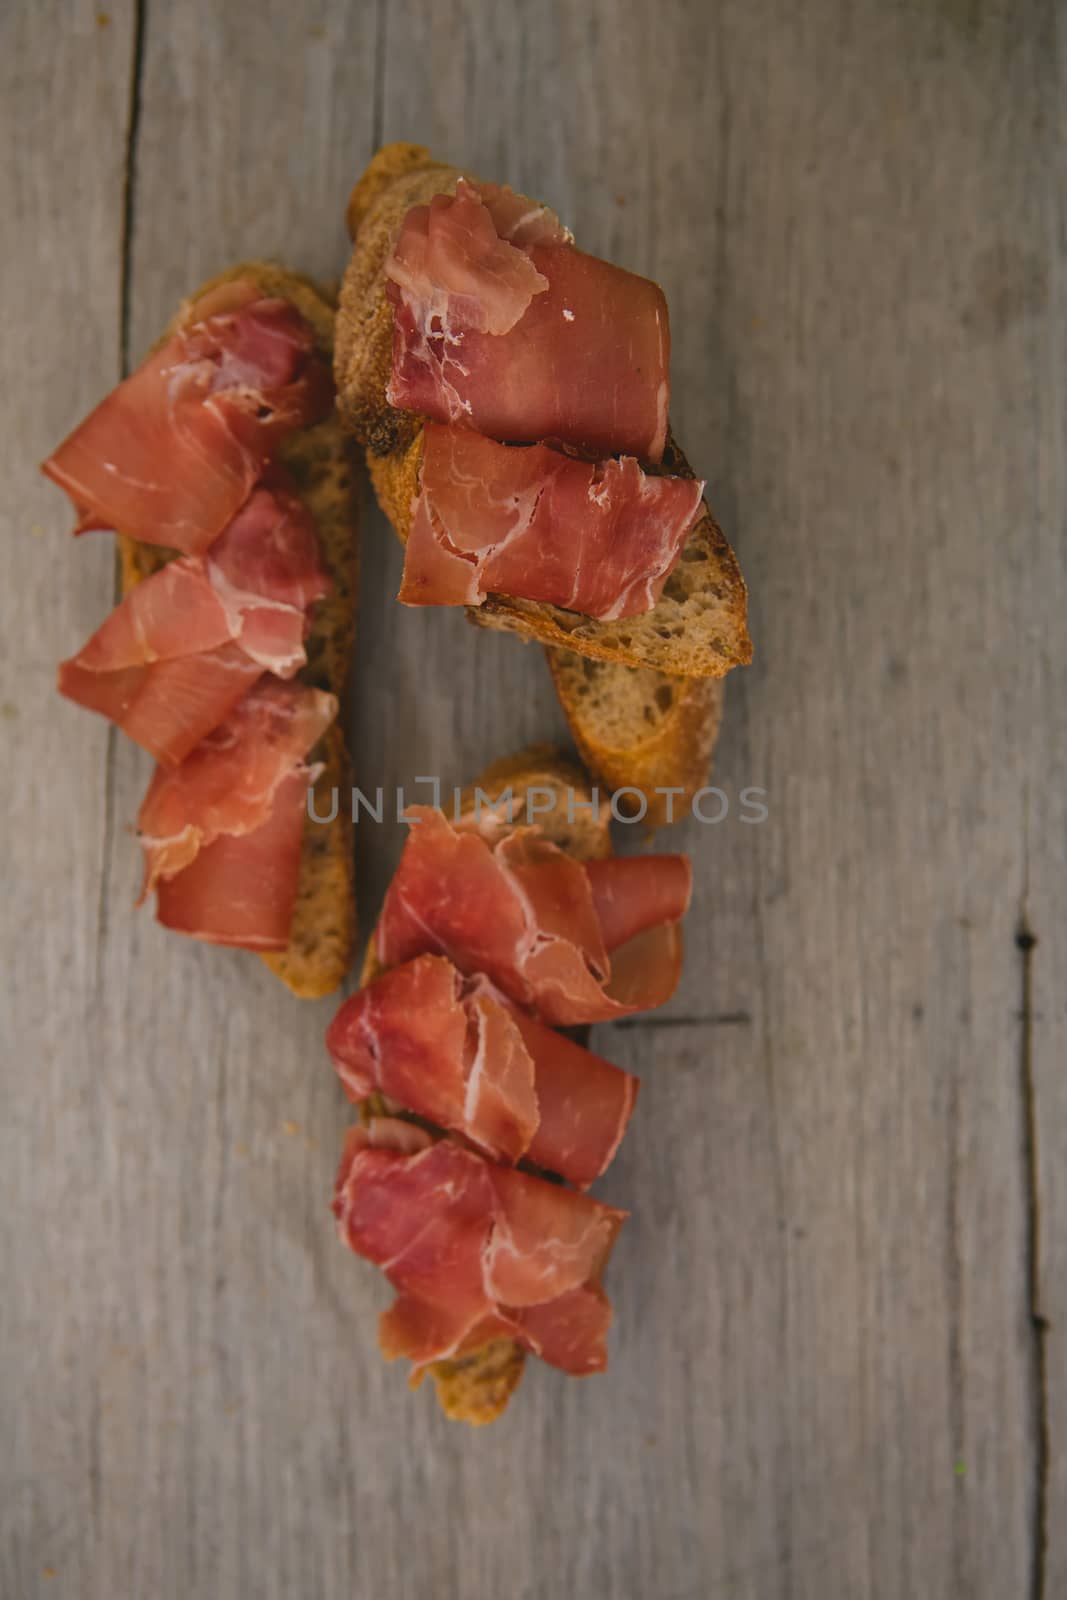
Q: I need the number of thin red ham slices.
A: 8